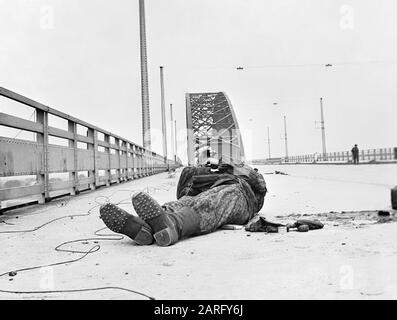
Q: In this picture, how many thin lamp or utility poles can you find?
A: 7